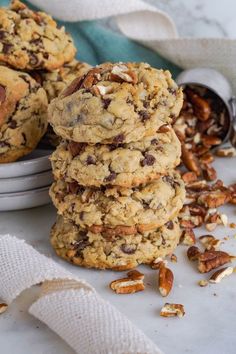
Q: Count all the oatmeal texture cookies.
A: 7